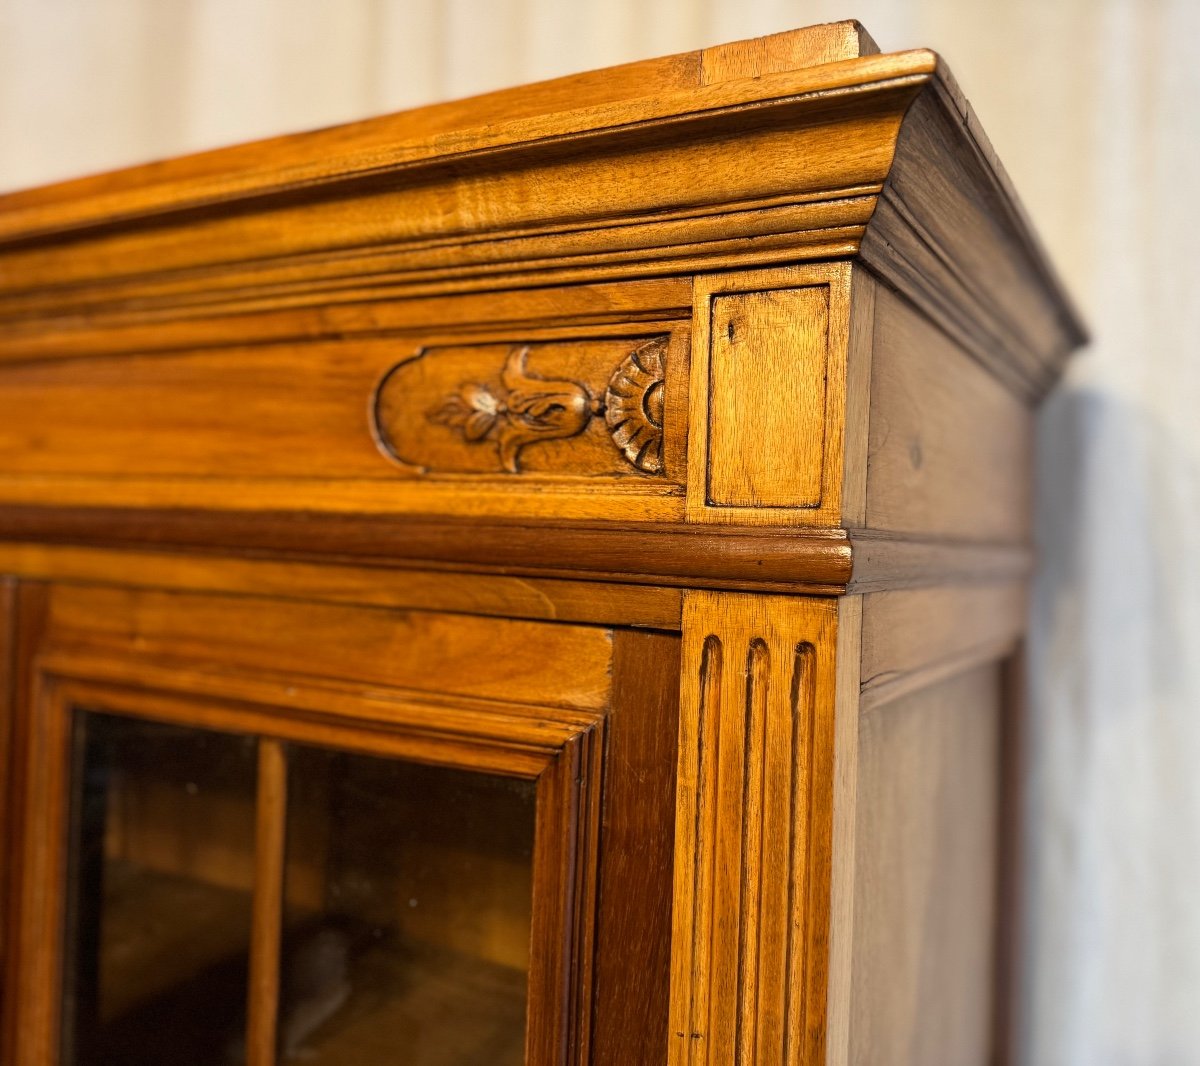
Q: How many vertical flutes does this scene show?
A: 3